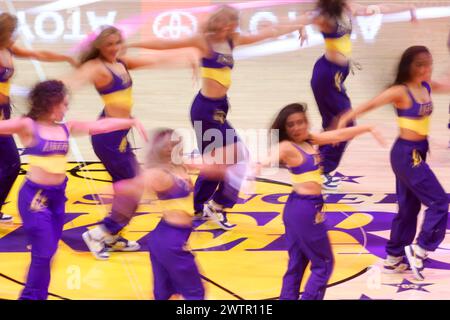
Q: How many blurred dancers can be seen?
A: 8